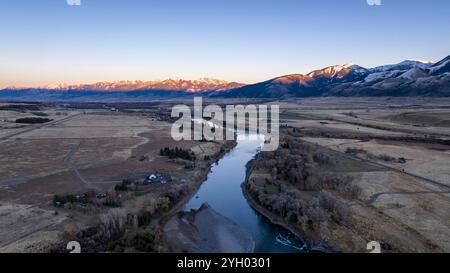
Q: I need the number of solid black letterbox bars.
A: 1